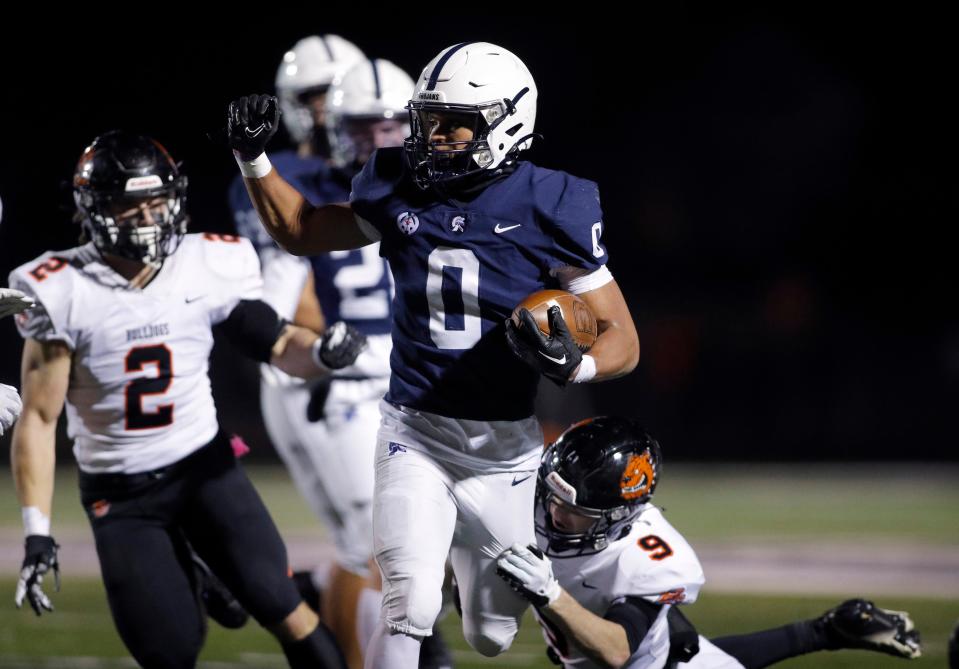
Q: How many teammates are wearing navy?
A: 3